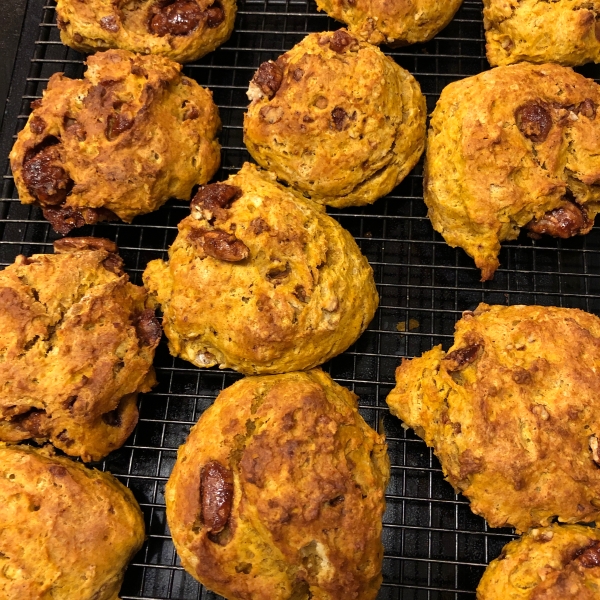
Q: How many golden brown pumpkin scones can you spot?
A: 12